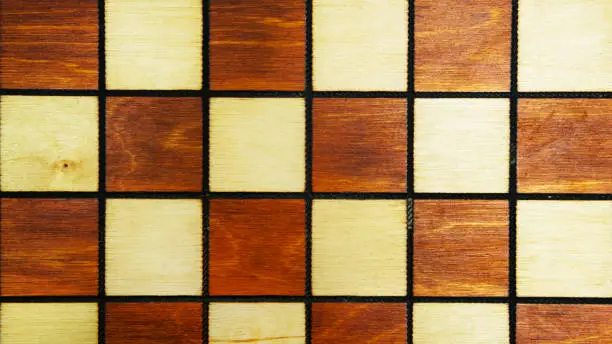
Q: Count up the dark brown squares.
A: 12